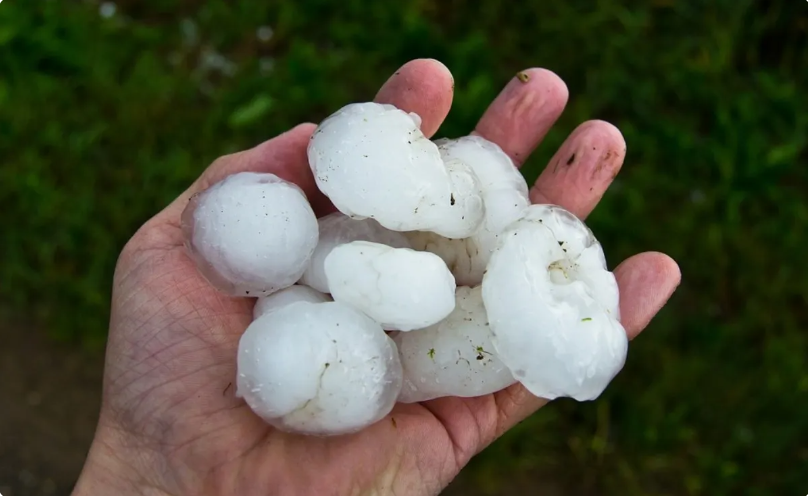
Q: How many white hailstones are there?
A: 9